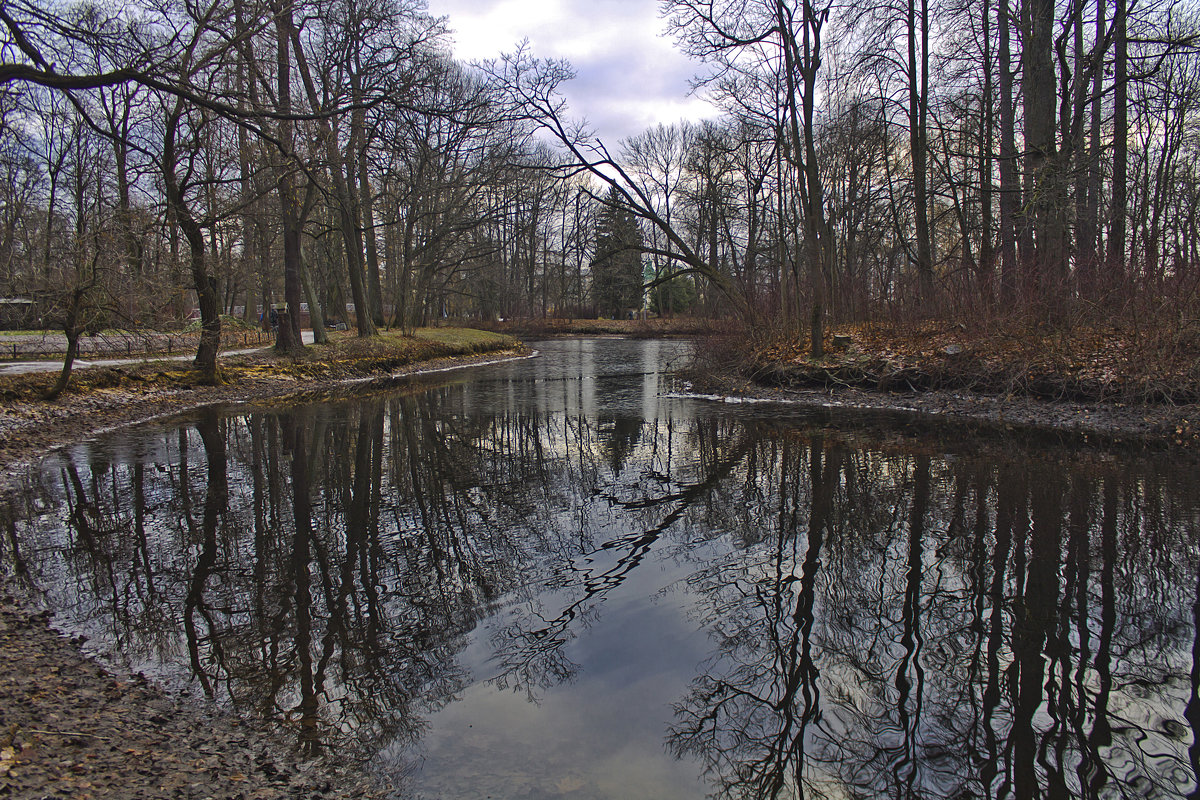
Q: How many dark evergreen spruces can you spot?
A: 1